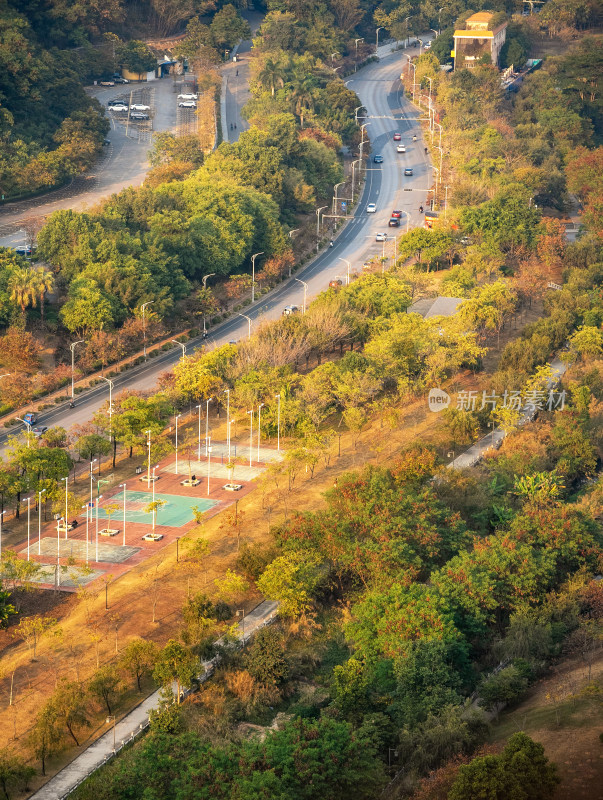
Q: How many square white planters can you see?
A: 6